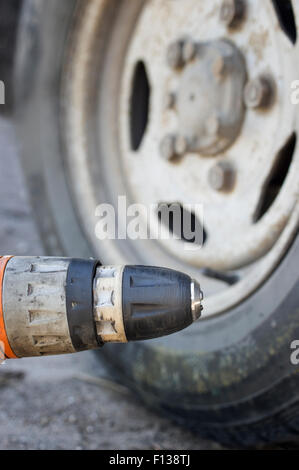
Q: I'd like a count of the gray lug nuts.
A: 5